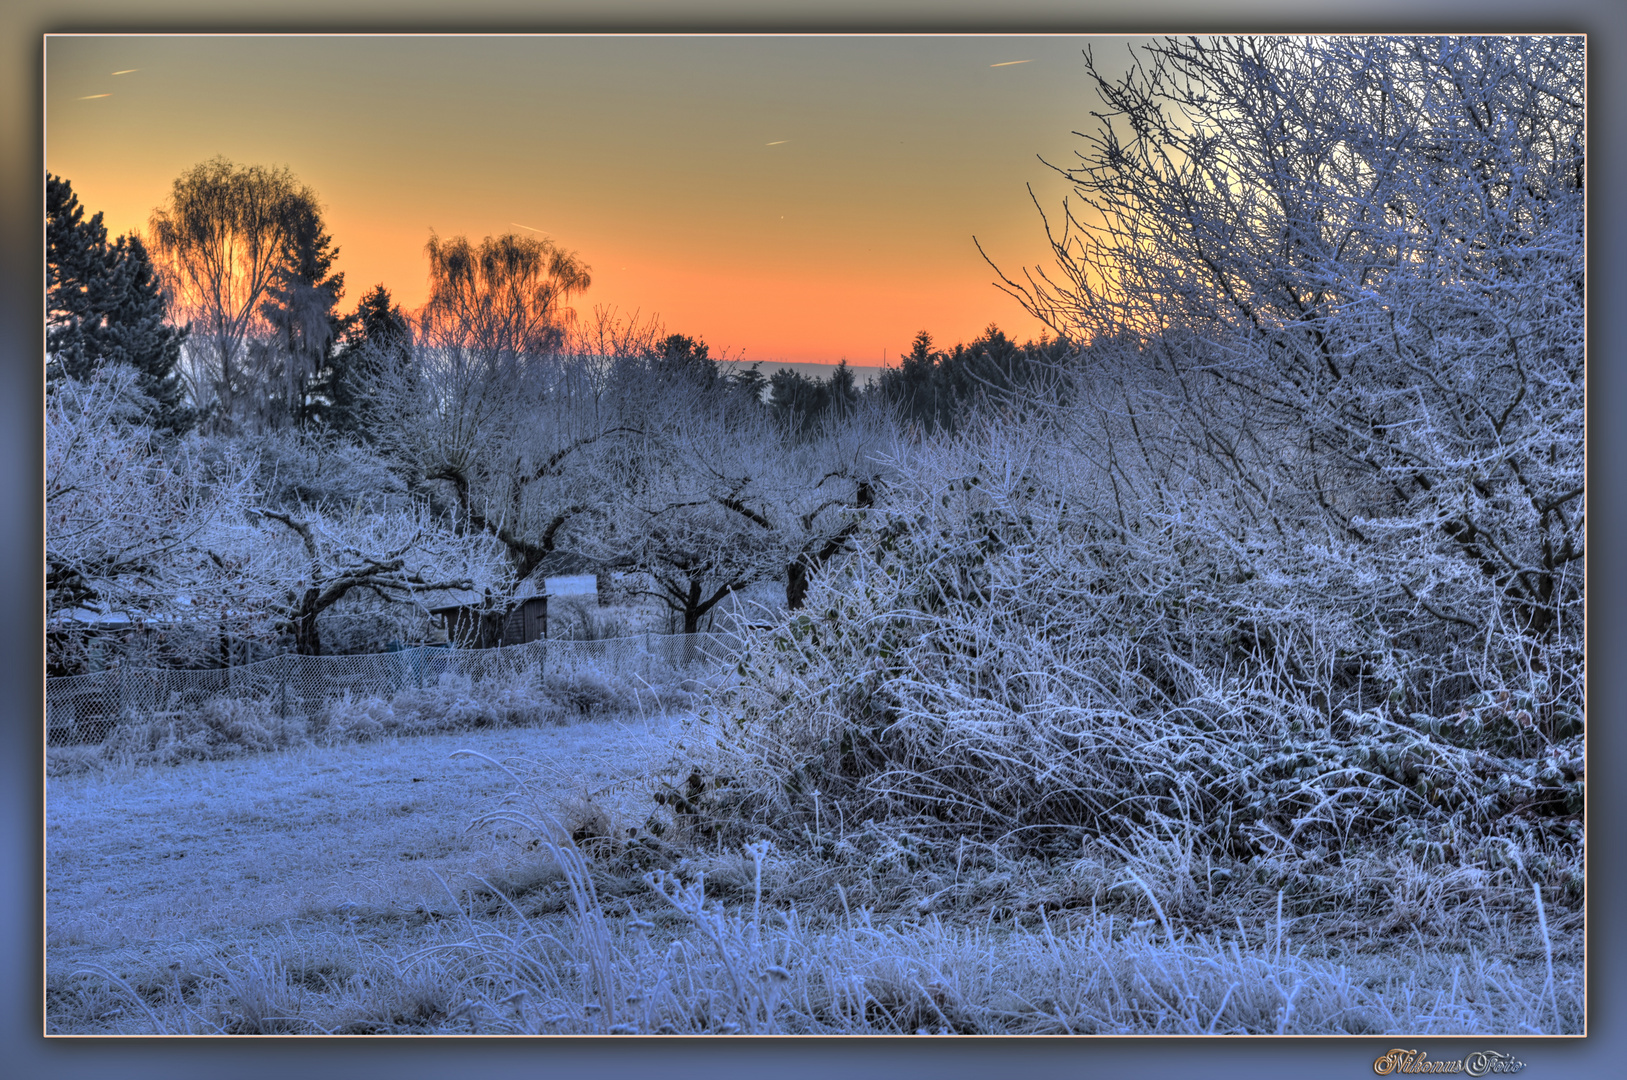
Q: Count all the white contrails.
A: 5